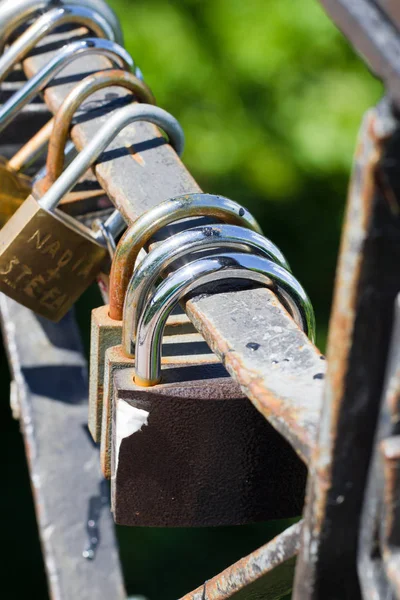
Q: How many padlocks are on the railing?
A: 8